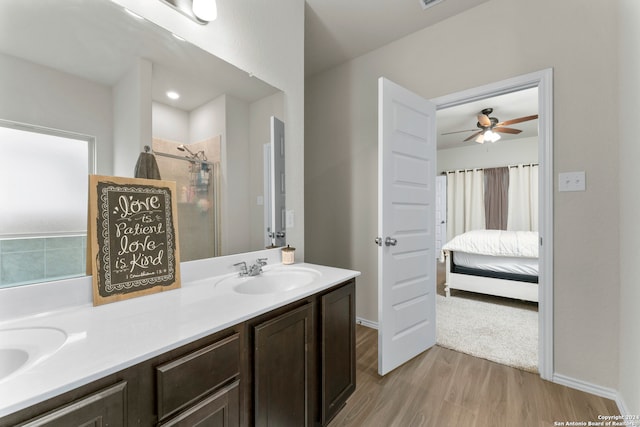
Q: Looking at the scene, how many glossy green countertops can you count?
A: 0